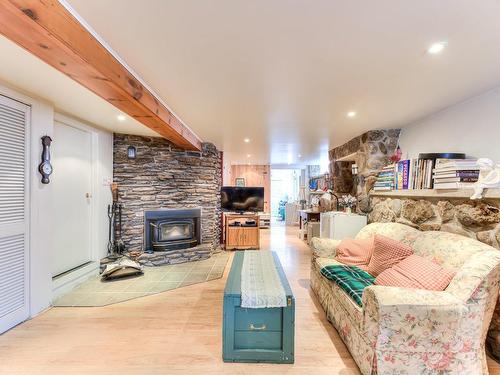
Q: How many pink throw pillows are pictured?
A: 3